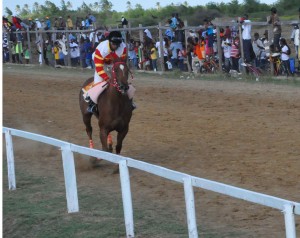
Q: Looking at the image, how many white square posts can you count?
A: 5